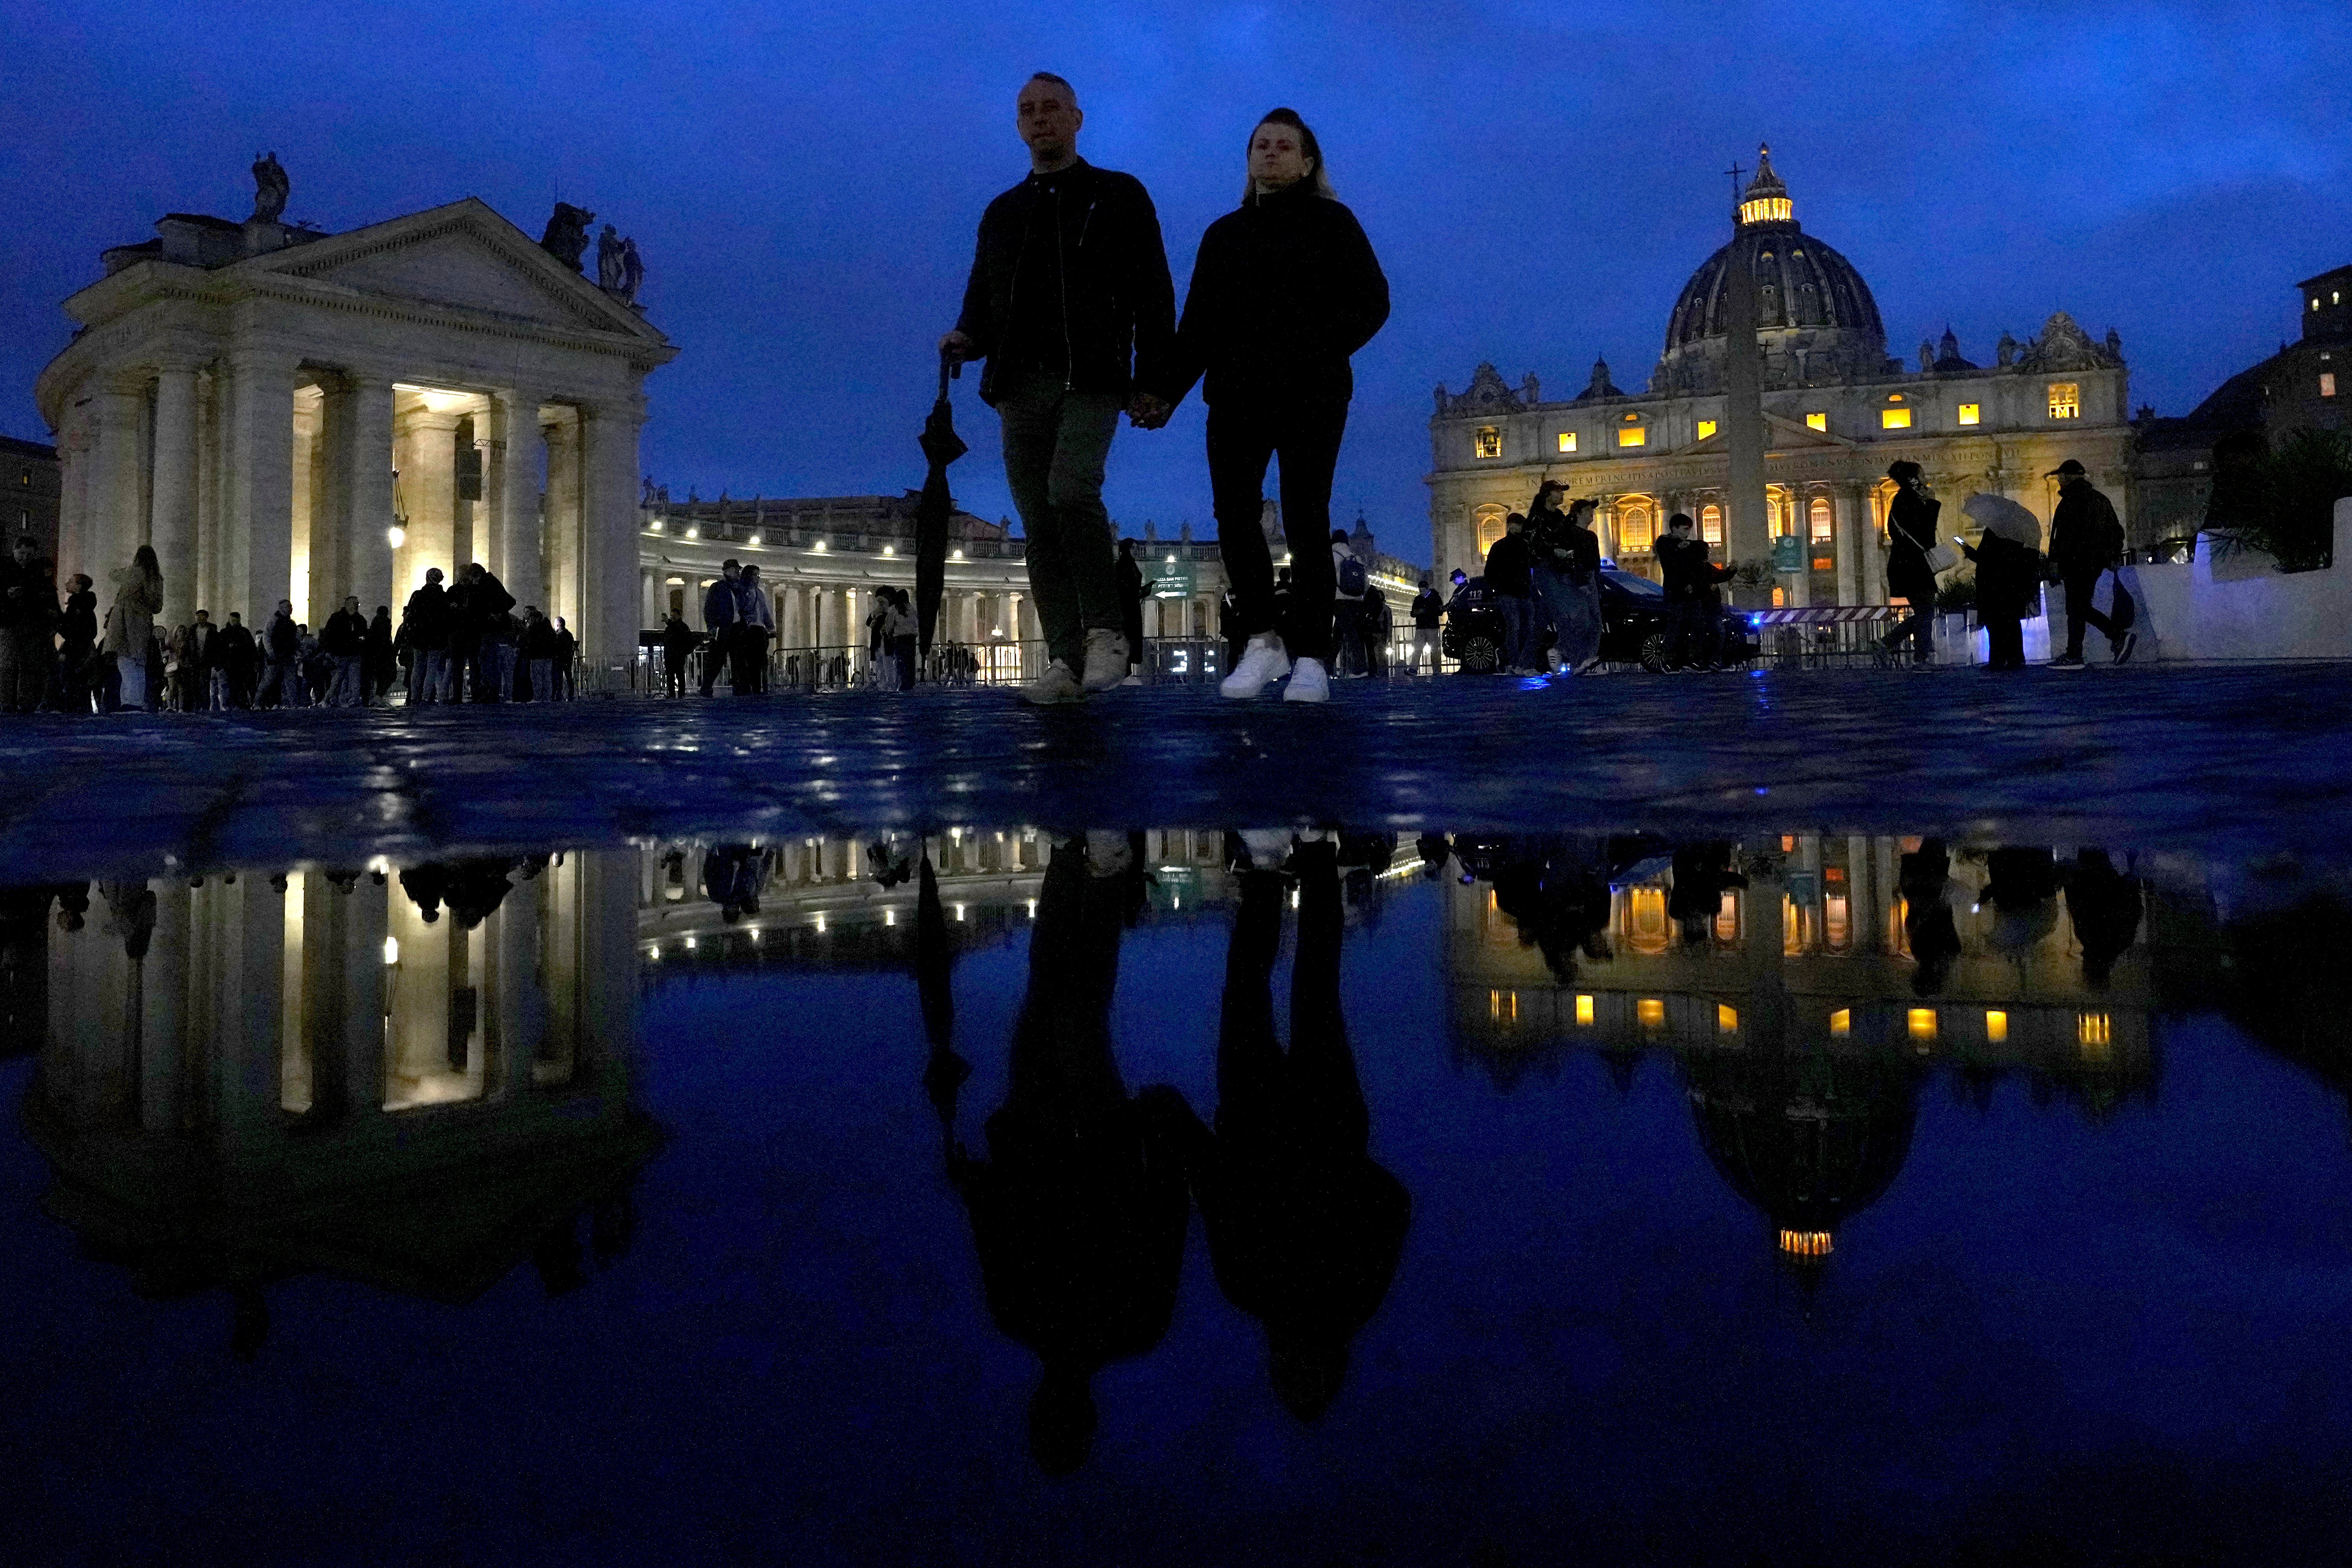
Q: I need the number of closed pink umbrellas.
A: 0